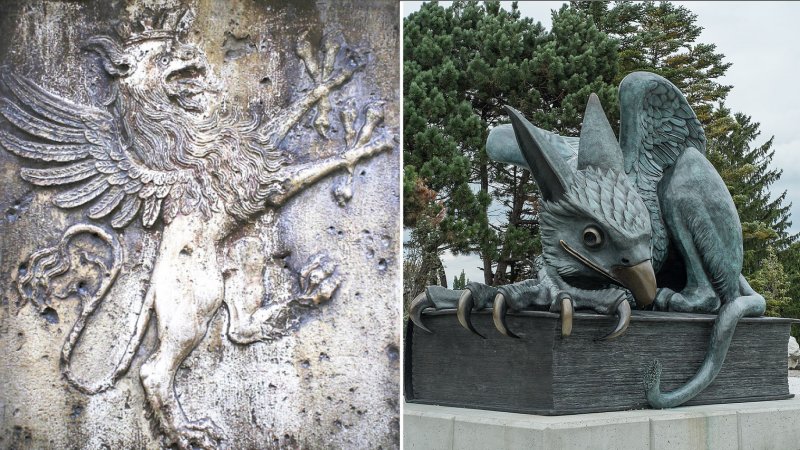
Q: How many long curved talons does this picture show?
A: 5